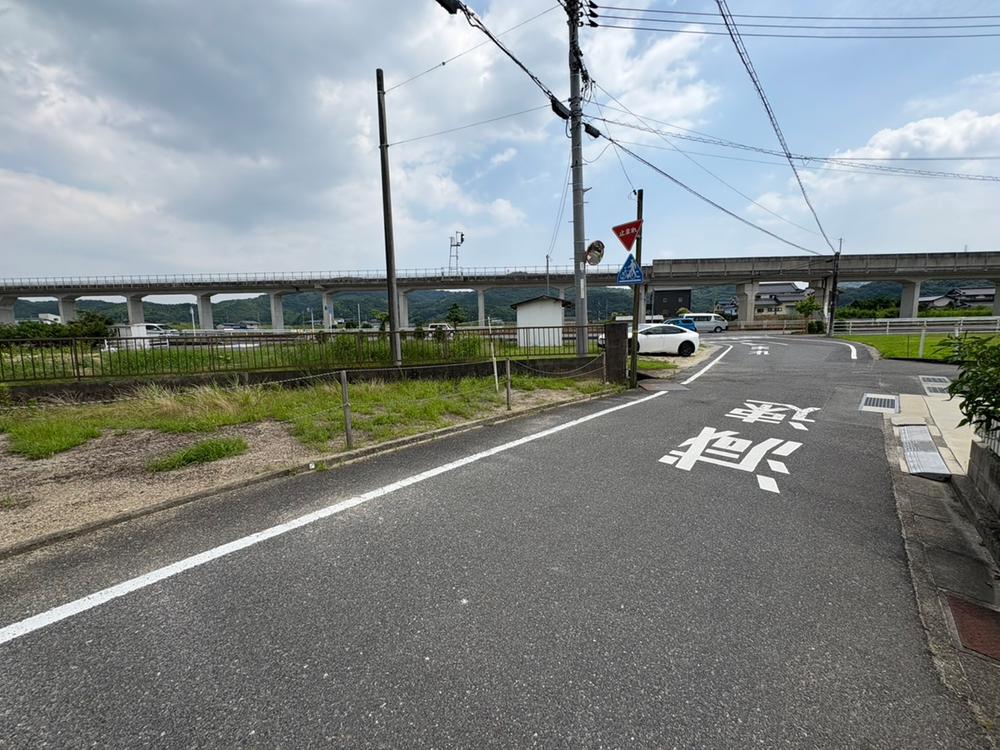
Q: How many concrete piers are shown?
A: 14